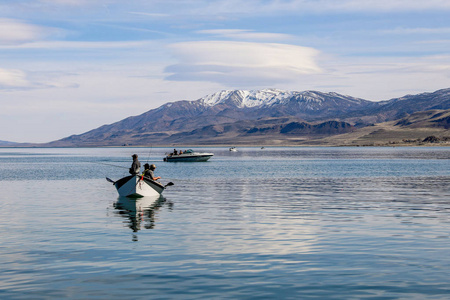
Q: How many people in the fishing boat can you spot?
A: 3